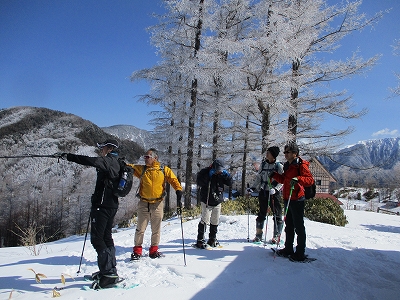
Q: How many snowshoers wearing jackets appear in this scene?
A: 5